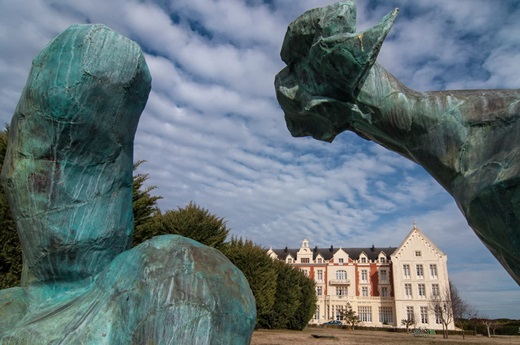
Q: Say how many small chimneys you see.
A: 4